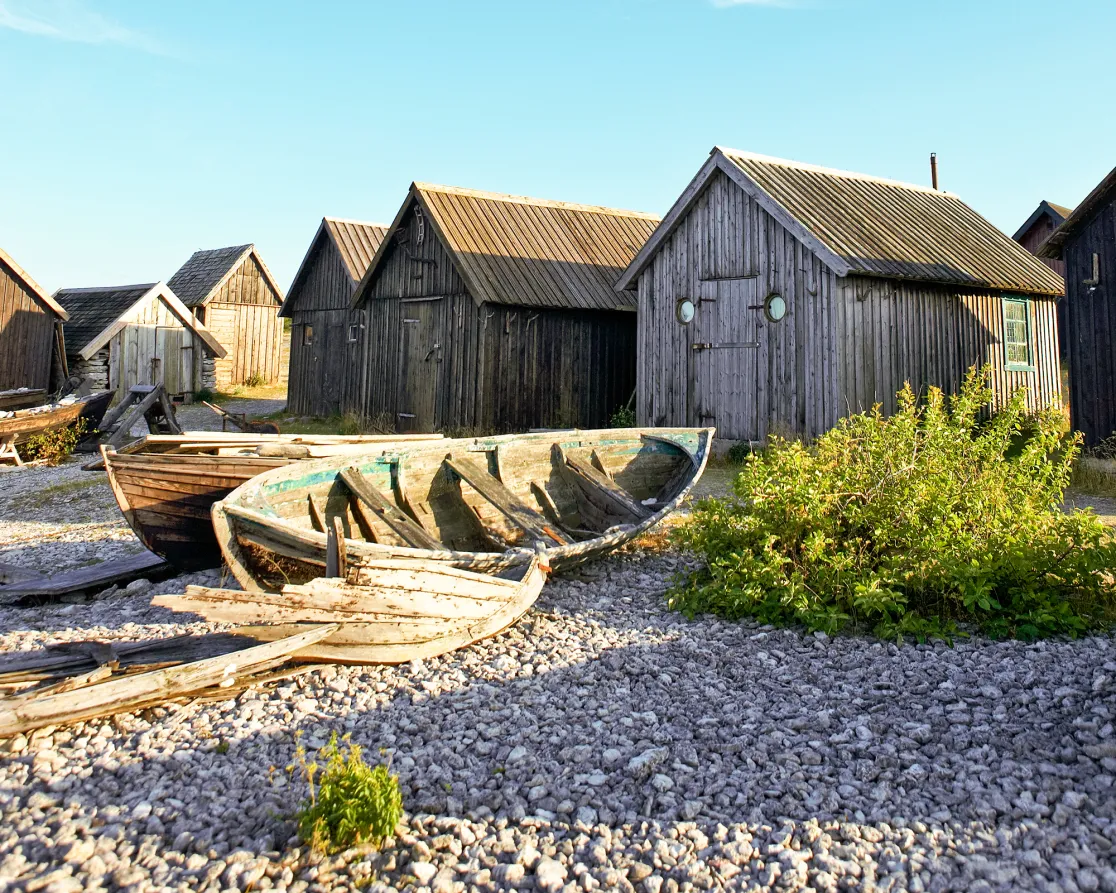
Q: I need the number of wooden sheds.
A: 8